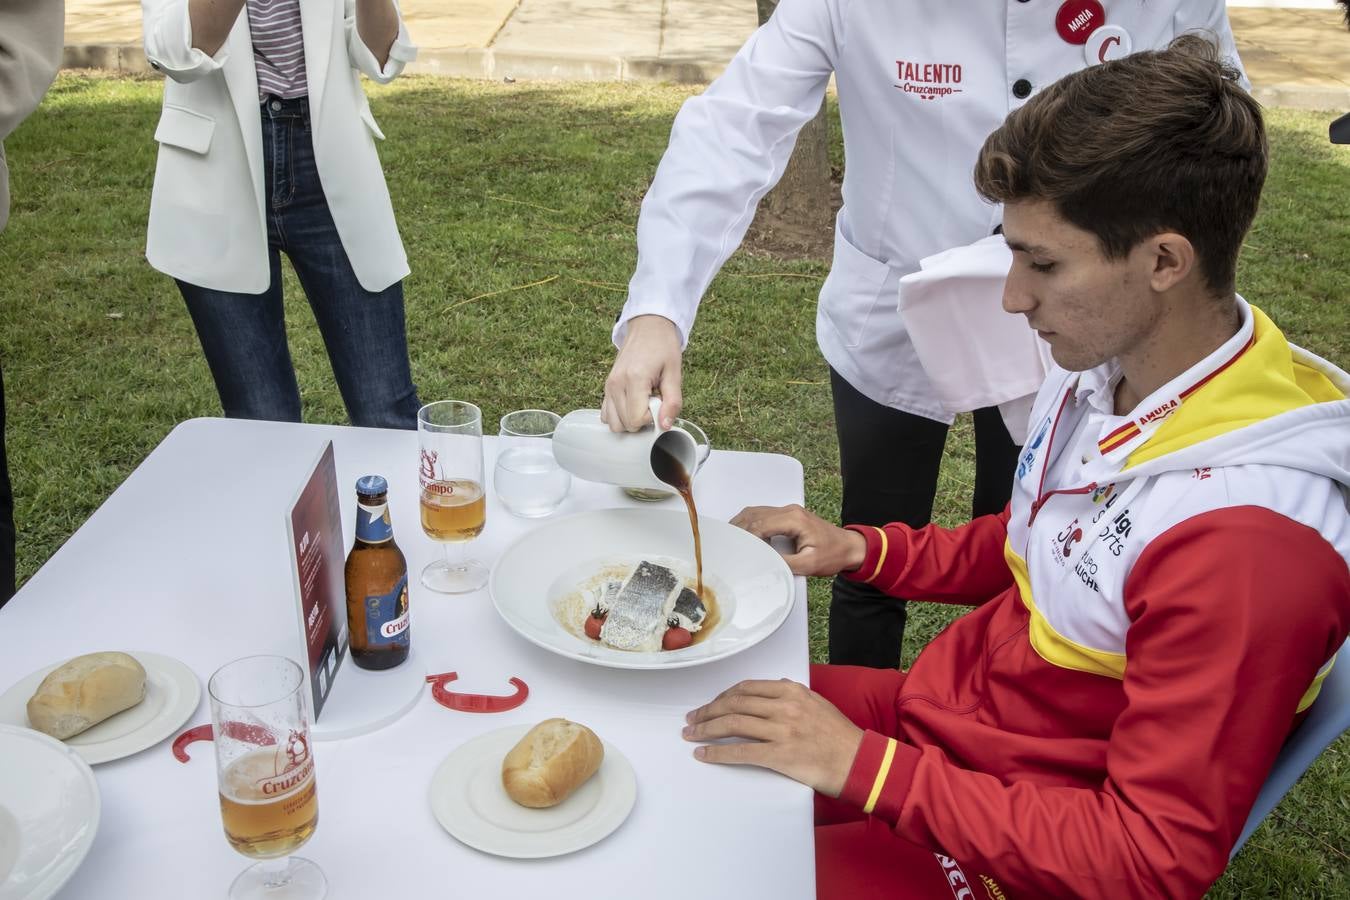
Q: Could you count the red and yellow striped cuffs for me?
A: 2